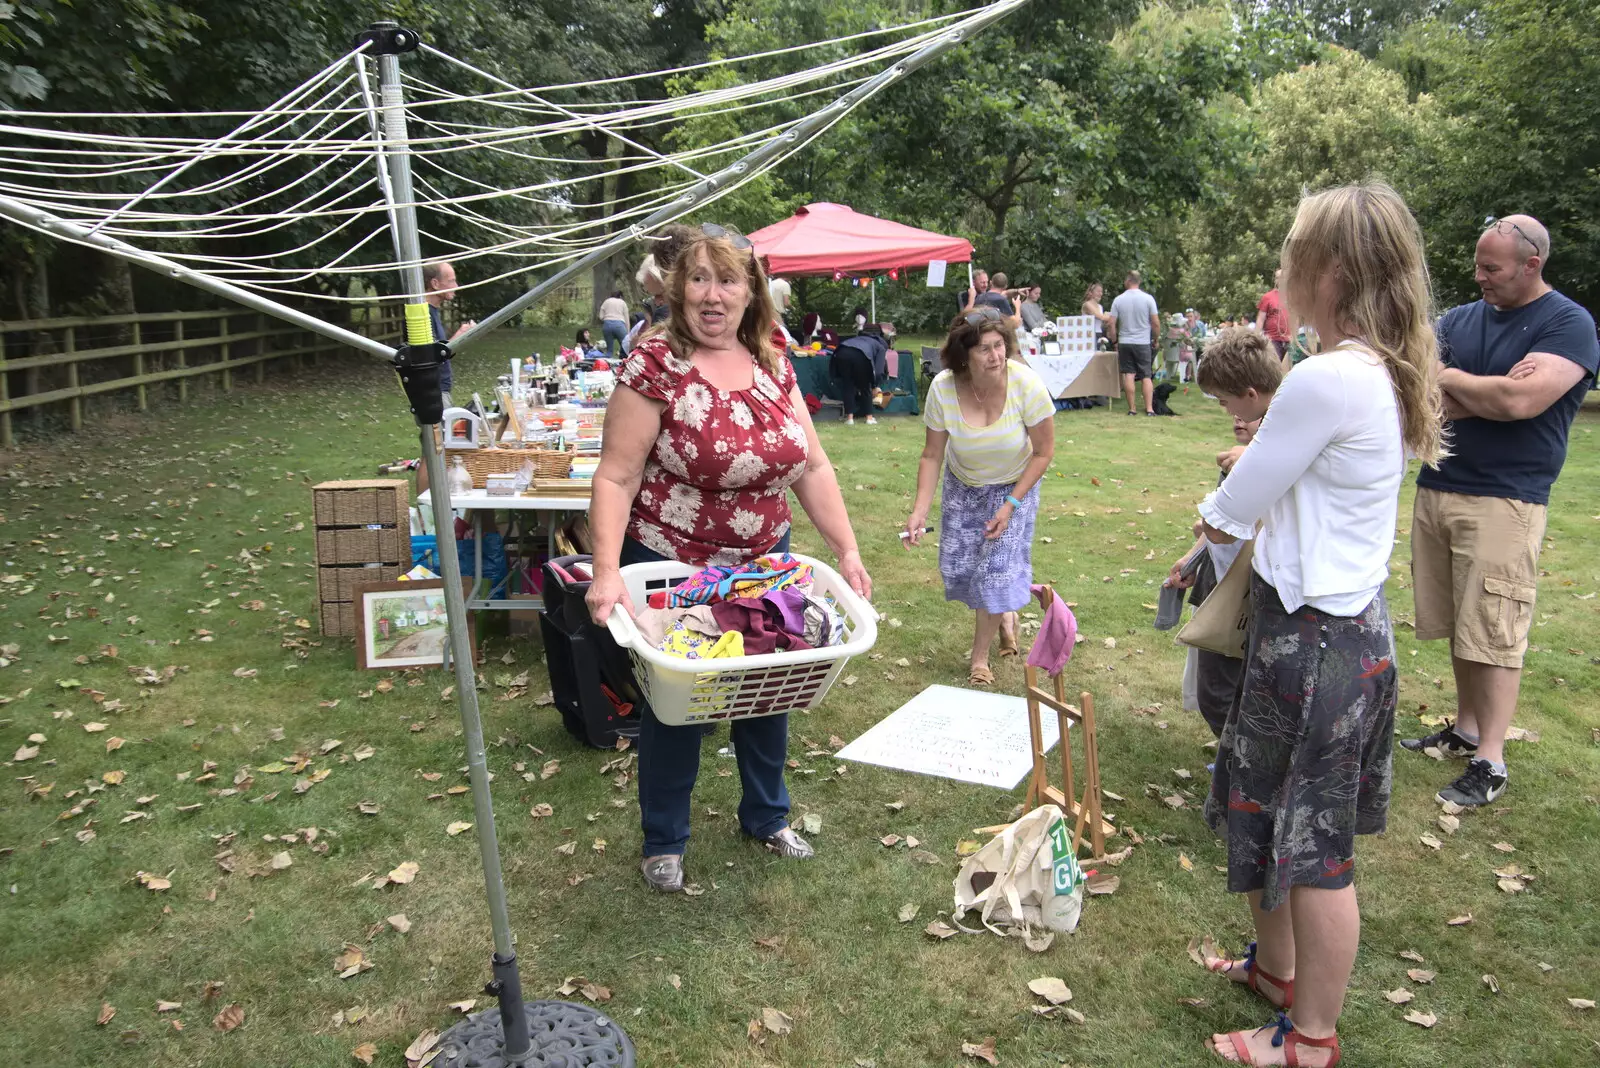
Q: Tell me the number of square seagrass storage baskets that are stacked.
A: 4